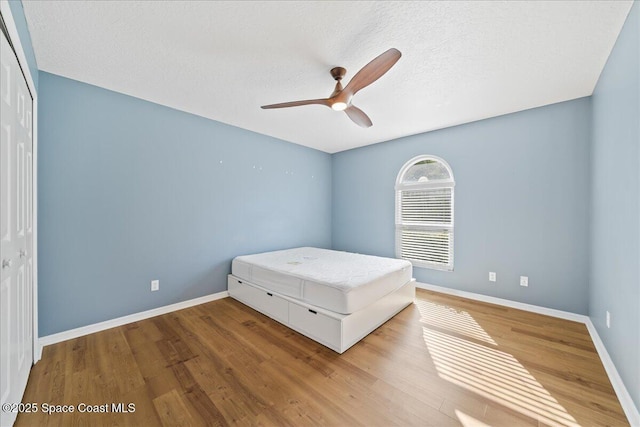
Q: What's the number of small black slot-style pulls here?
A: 3